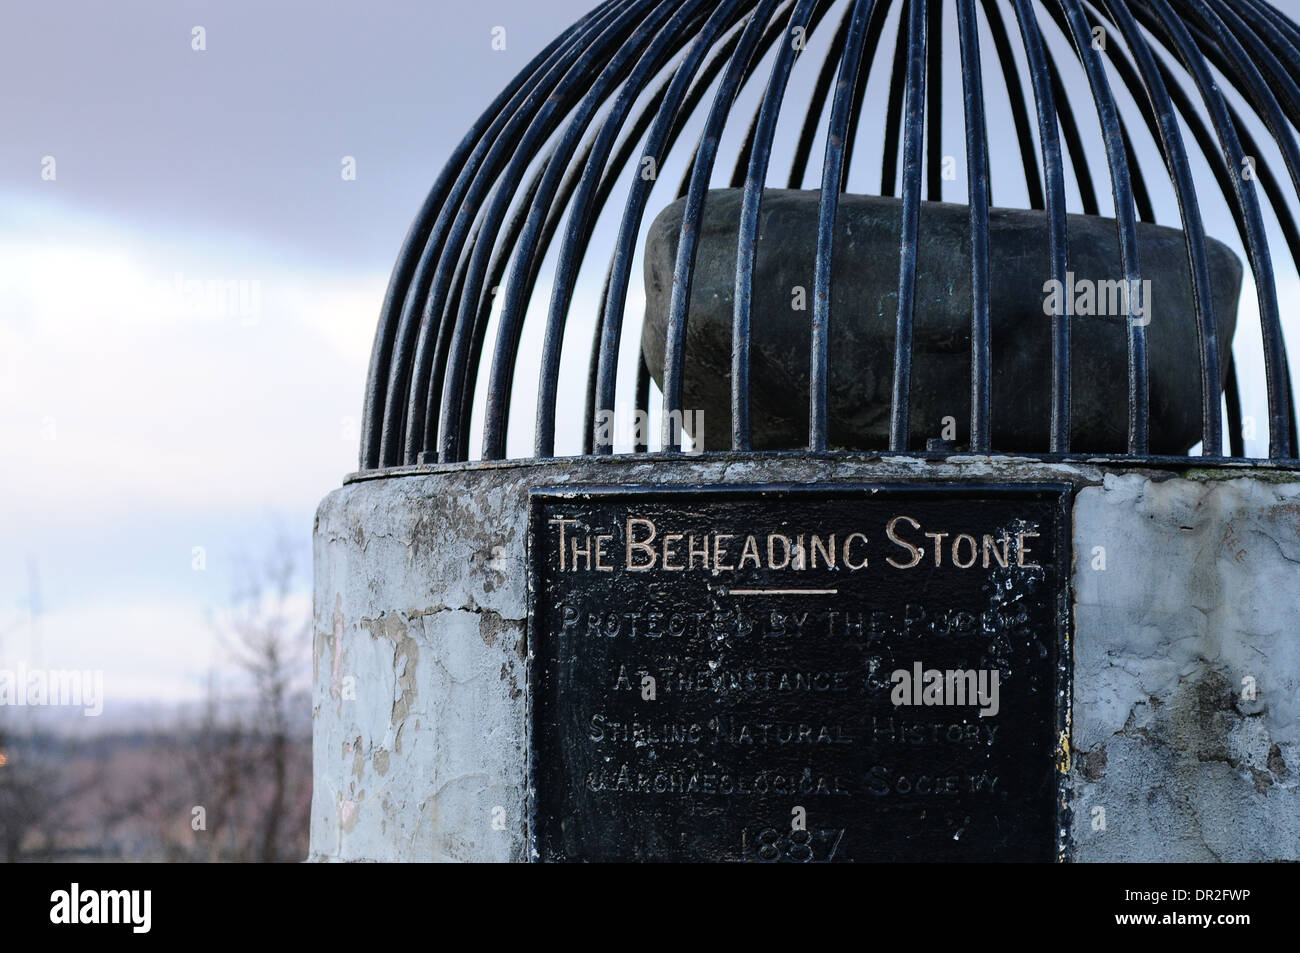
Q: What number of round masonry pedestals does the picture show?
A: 1